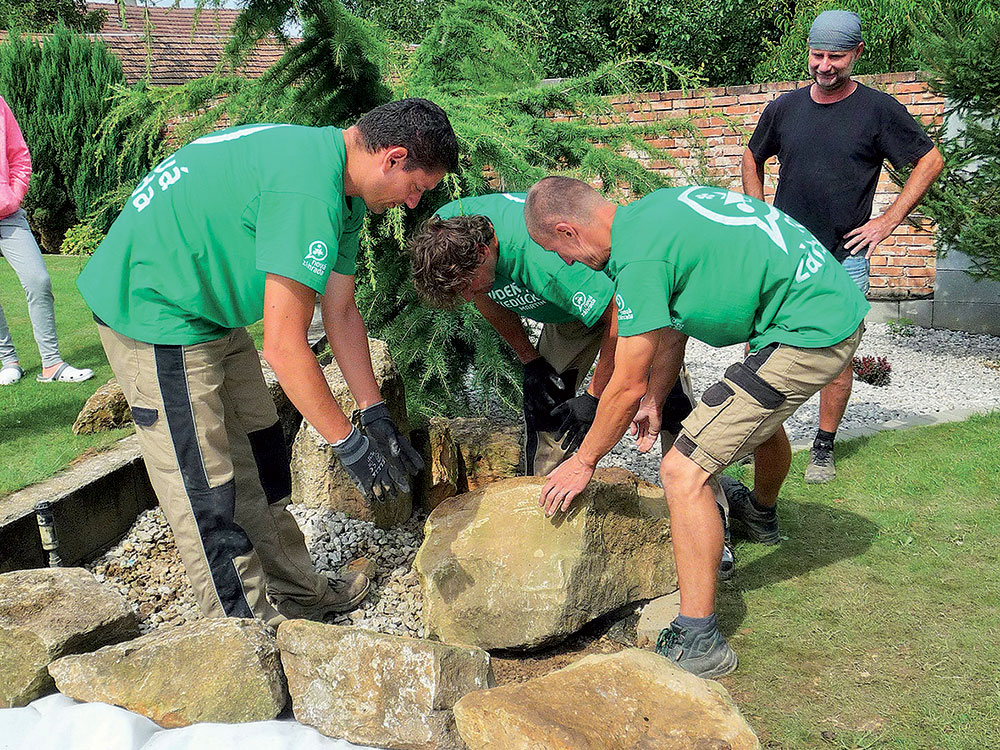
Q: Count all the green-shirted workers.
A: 3